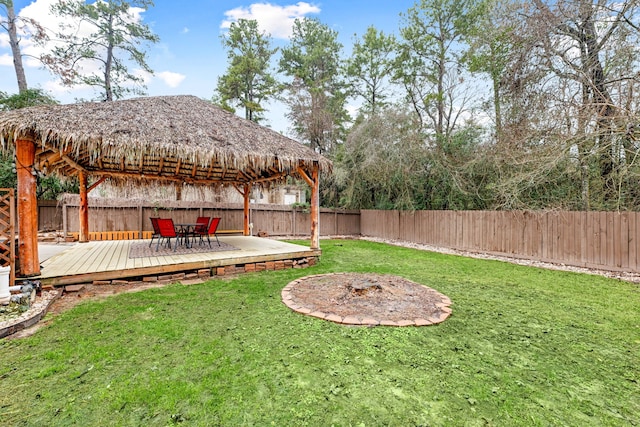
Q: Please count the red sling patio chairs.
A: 4